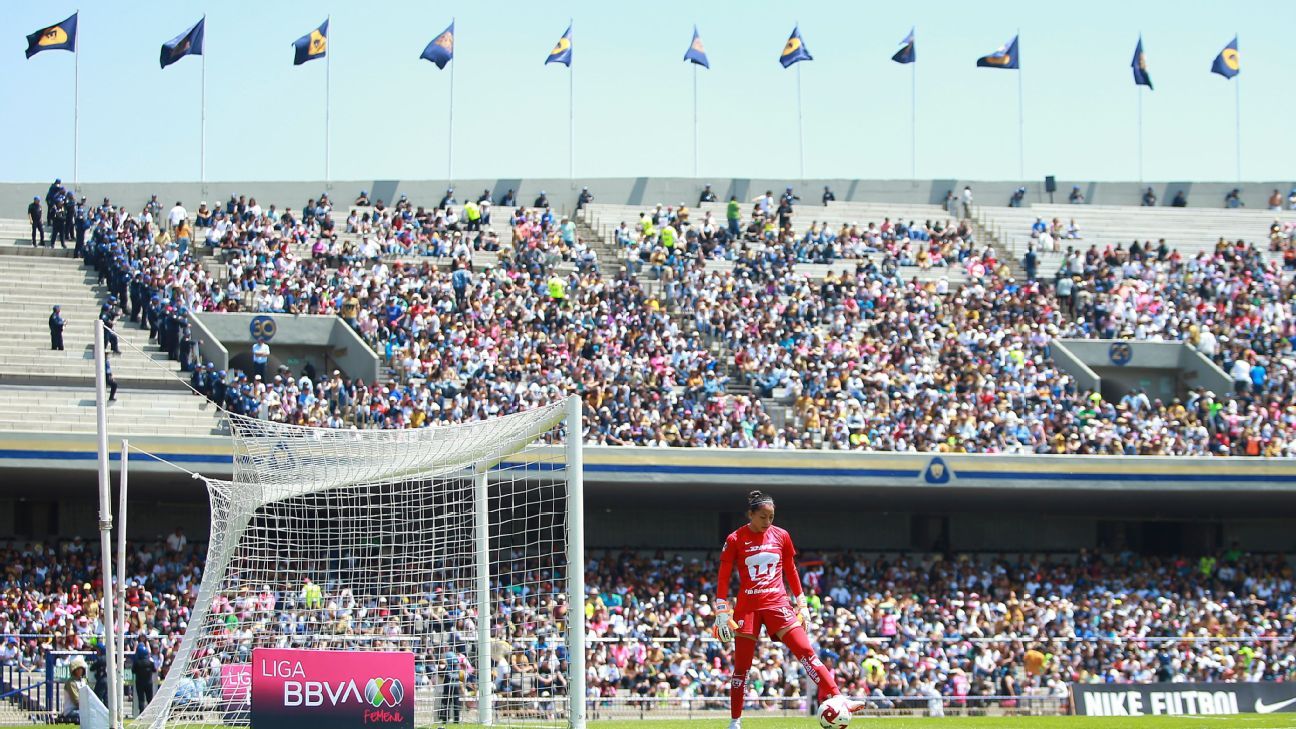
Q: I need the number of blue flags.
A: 11